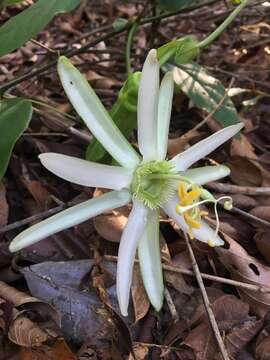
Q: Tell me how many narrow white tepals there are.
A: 10